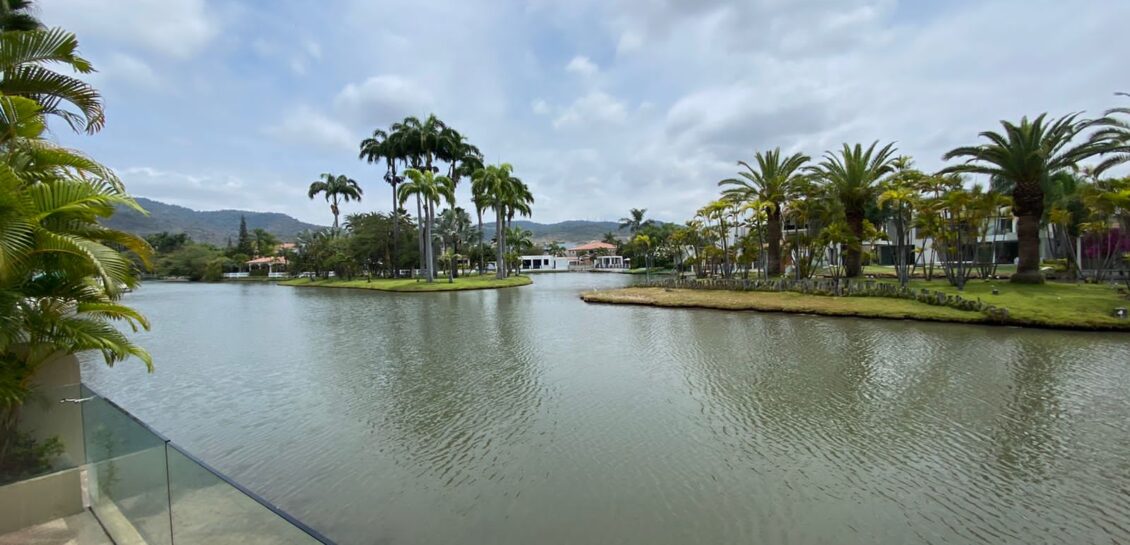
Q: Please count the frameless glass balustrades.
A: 1